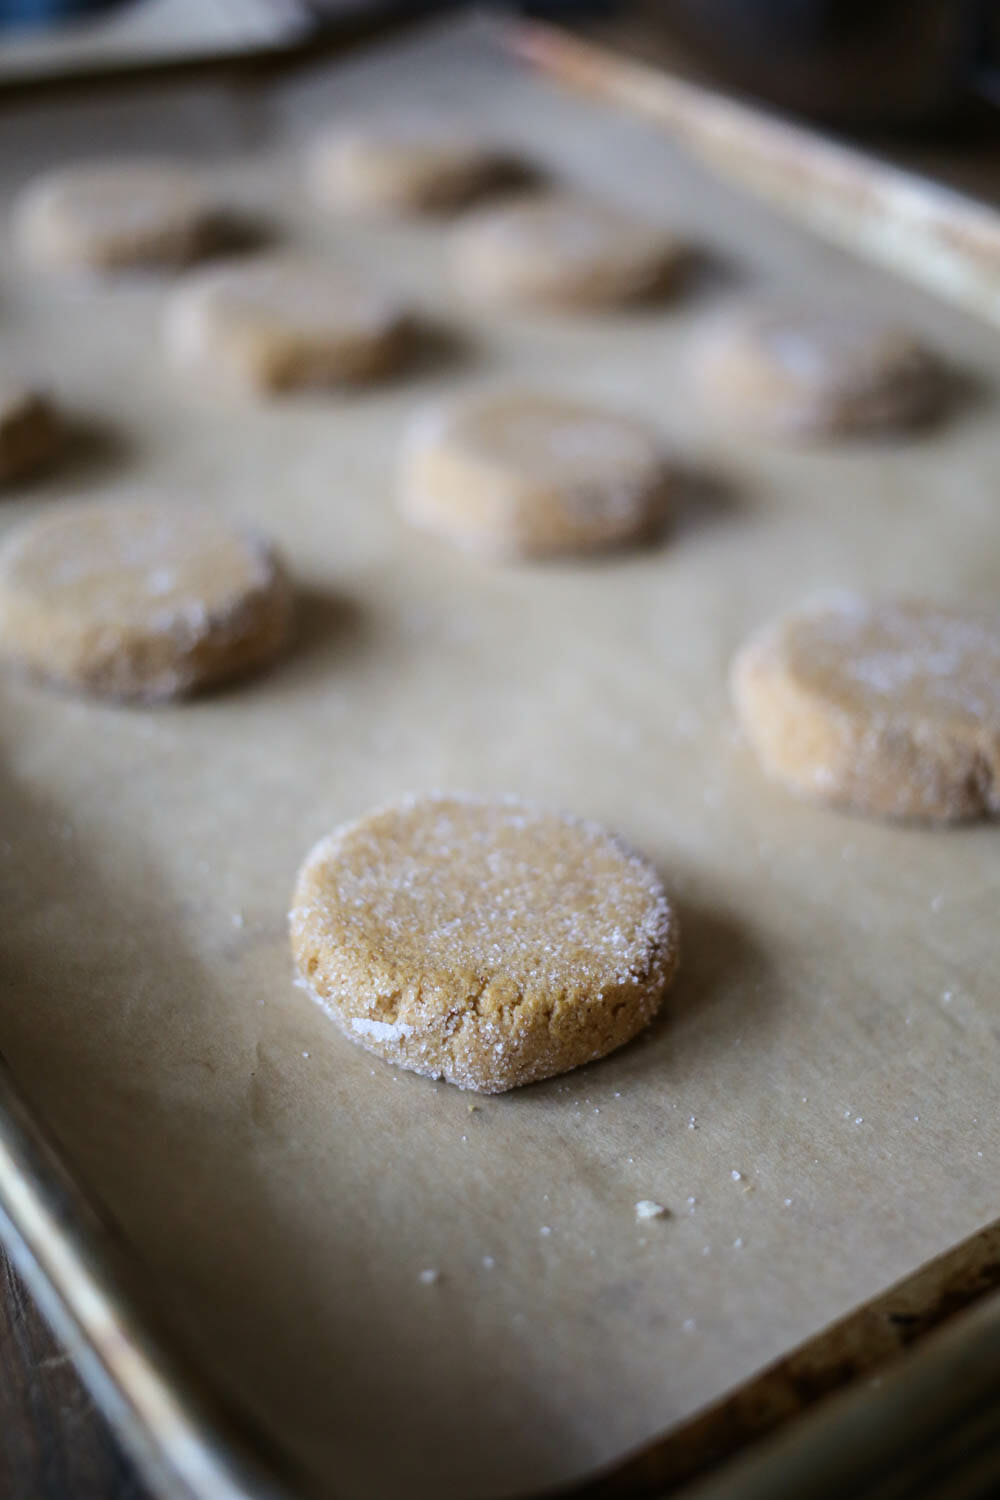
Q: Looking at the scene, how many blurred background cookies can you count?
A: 9